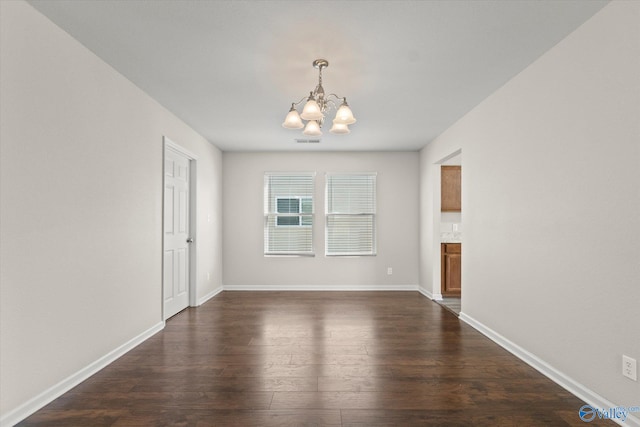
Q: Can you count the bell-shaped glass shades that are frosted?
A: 5